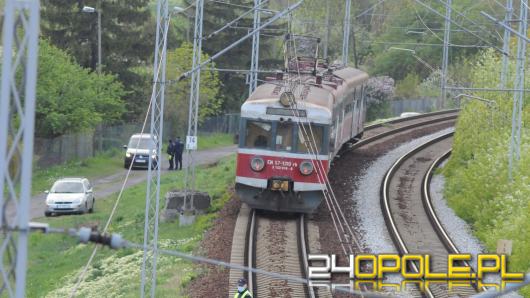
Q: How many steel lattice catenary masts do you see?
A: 8